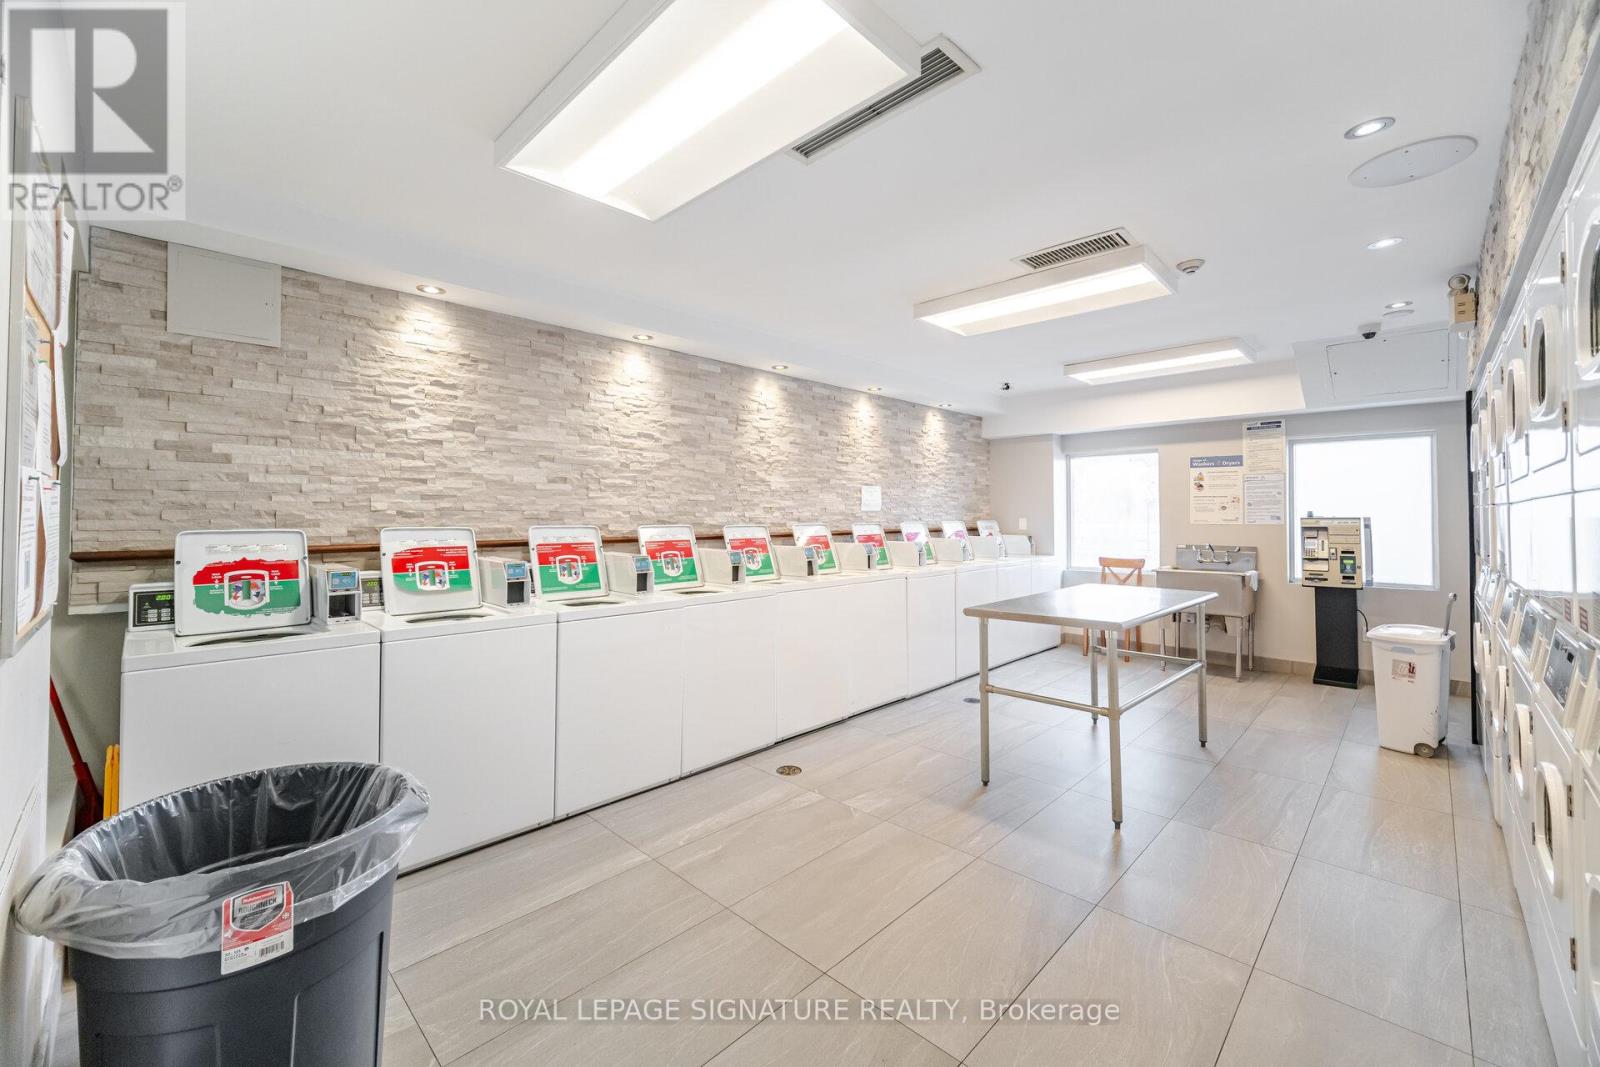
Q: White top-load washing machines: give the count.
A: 10